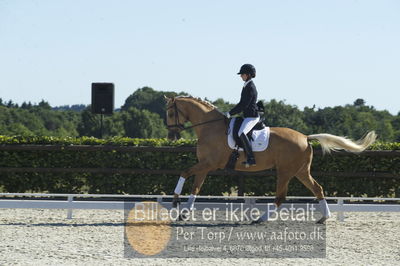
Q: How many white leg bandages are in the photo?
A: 4